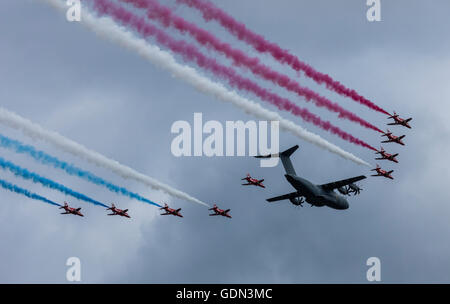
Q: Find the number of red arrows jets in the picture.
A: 9